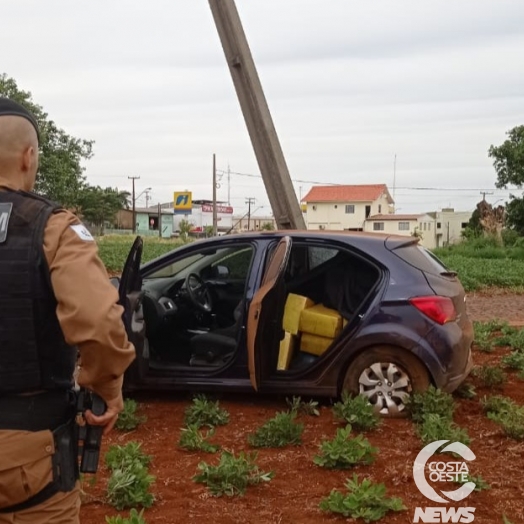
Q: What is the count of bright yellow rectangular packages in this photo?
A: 4